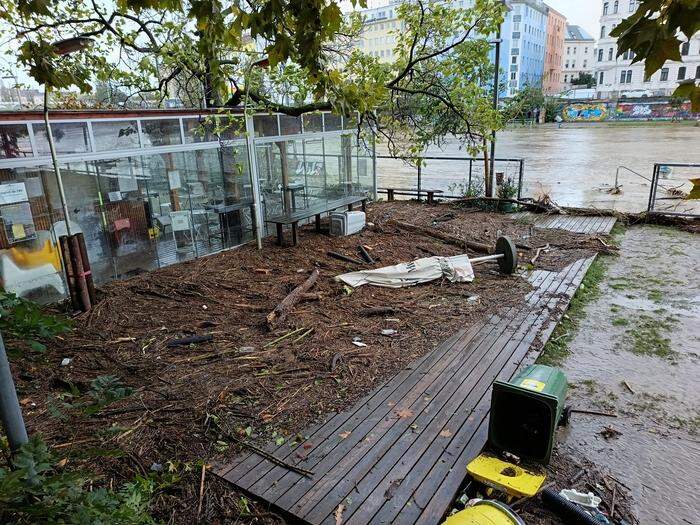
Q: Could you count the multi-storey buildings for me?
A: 5